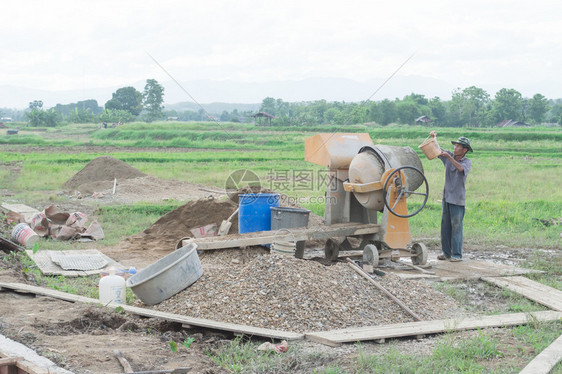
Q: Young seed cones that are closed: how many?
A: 0